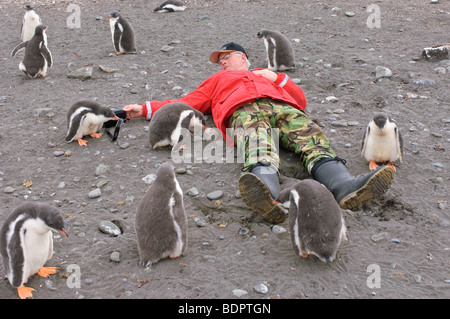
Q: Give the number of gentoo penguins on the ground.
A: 11